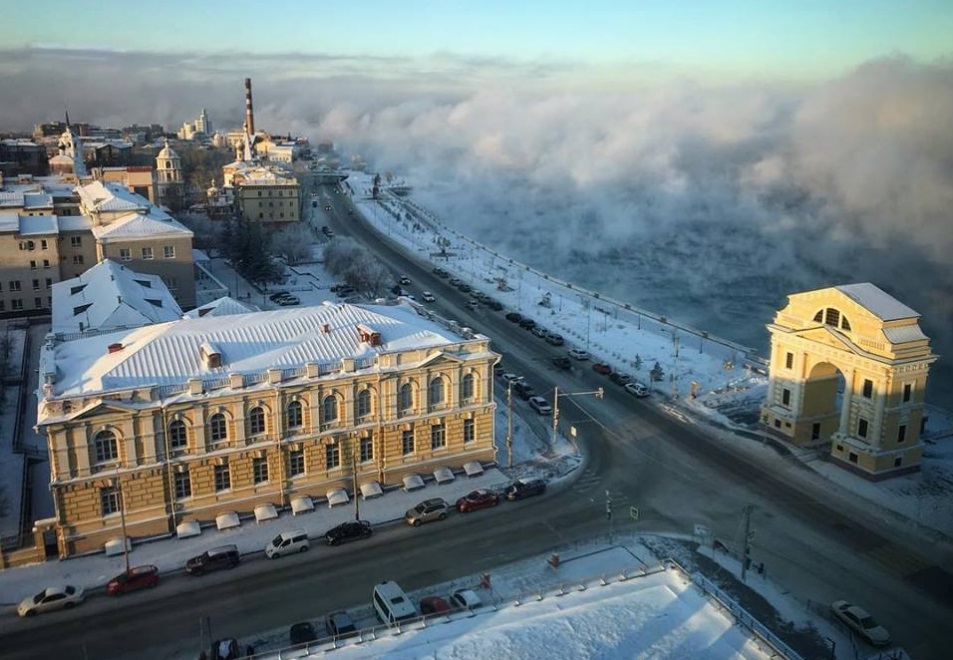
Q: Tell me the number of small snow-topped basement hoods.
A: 10